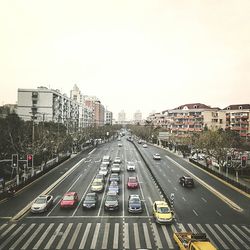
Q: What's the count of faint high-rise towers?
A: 2